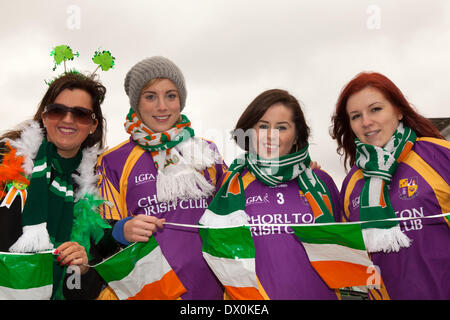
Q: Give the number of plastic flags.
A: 4